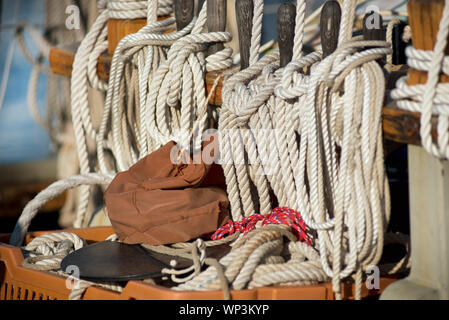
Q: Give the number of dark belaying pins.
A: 6